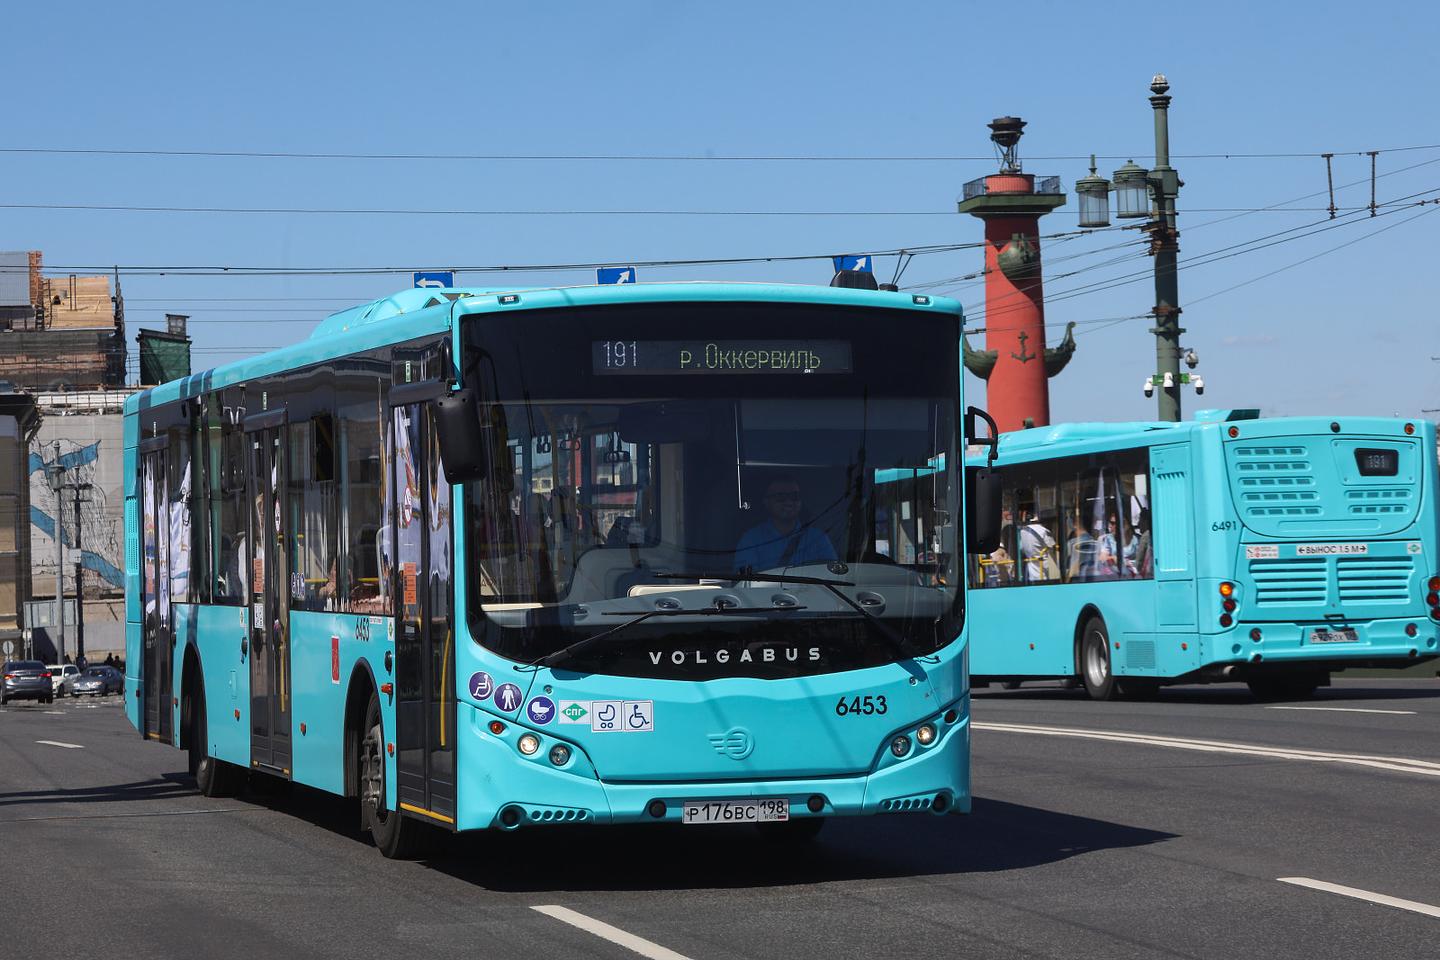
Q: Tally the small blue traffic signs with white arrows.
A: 3